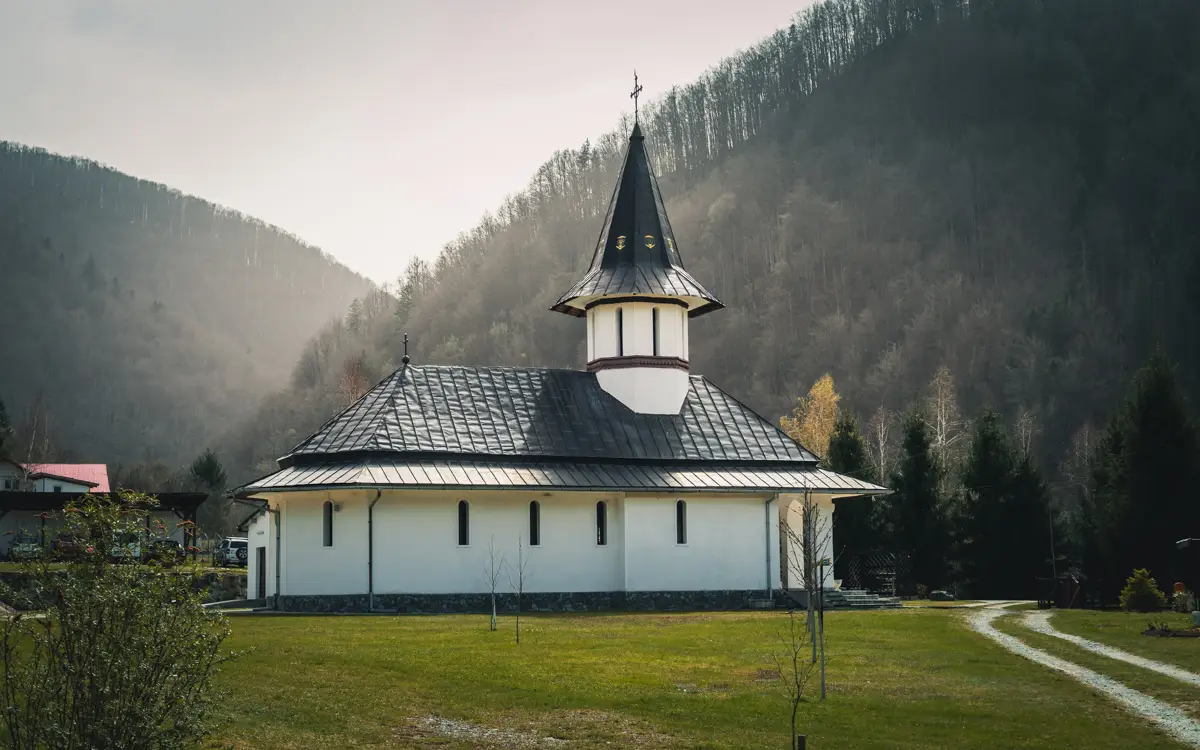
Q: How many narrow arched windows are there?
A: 7